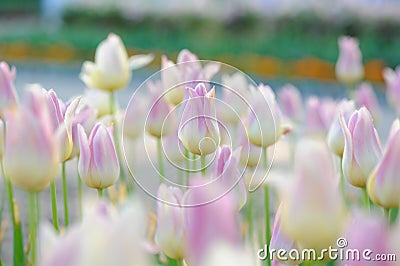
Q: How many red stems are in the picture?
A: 0